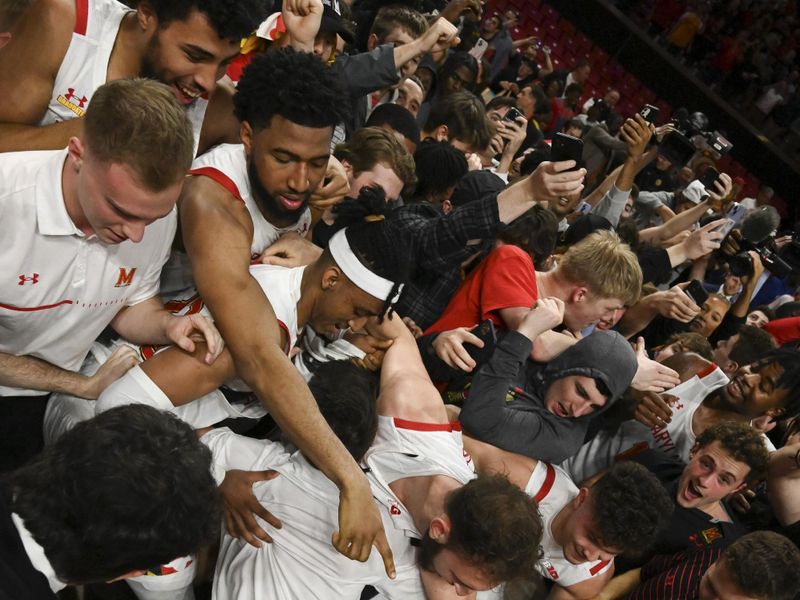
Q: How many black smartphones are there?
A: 6